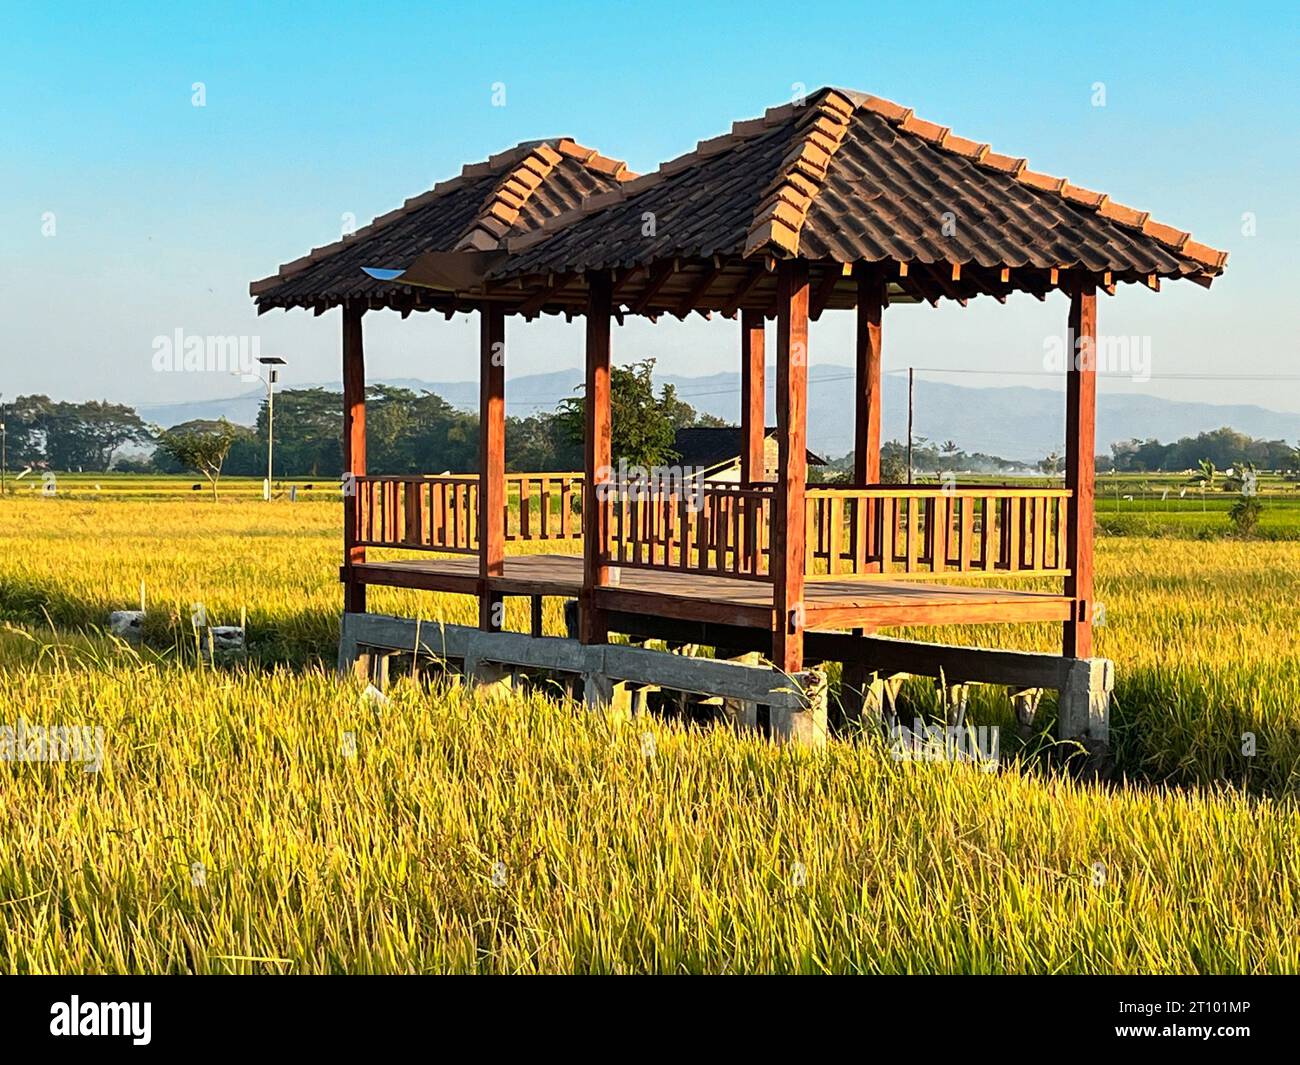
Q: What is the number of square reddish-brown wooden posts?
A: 7